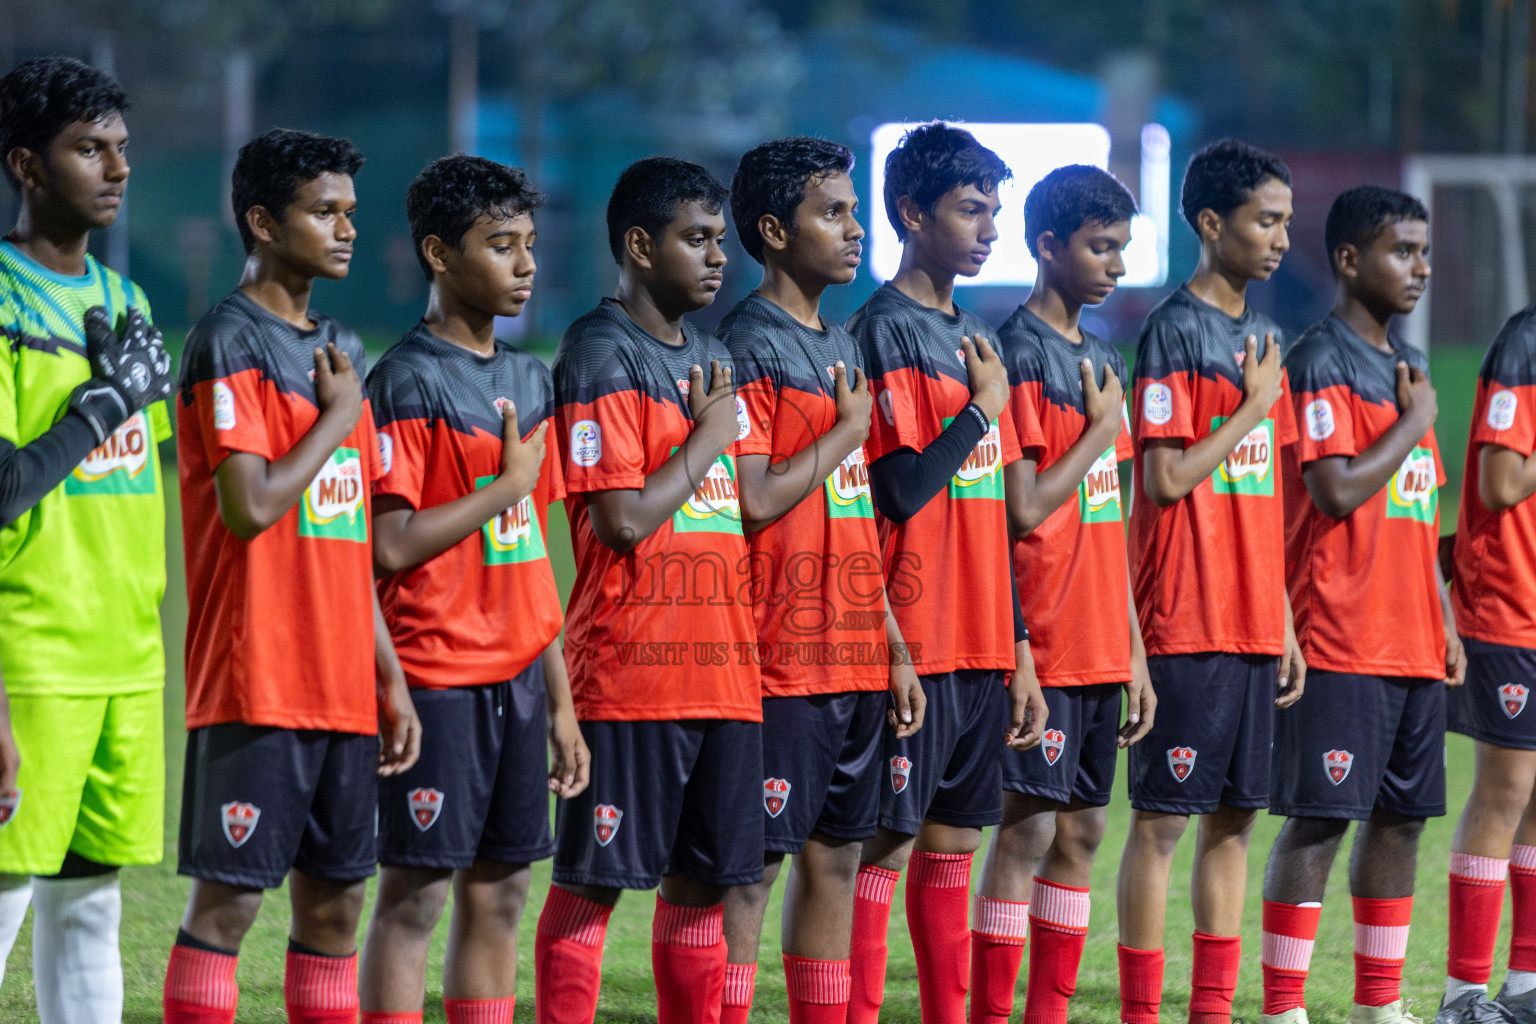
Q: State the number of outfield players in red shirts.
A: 9